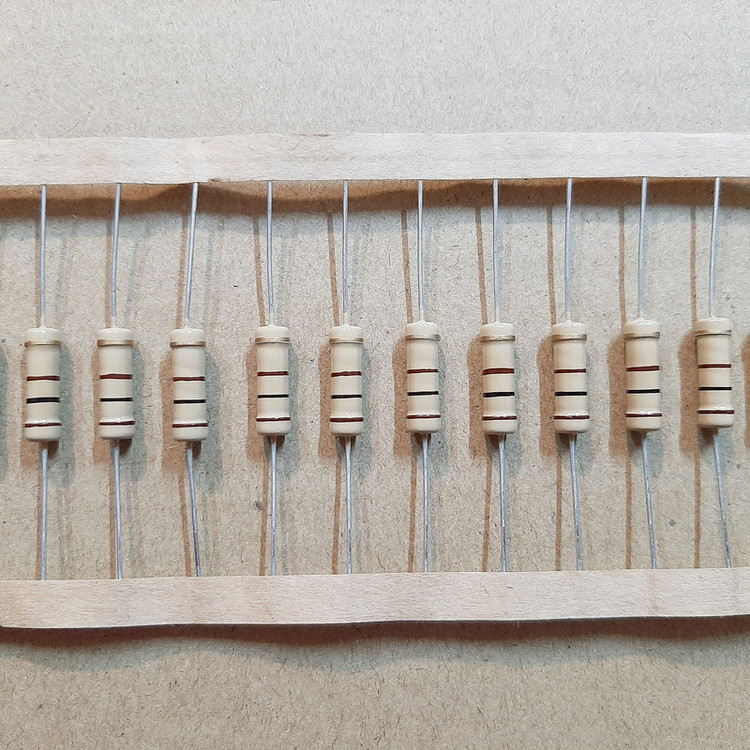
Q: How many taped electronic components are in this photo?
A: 10